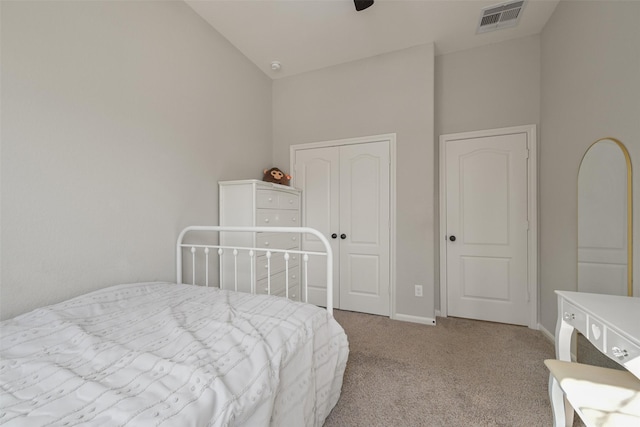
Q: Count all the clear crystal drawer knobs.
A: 2